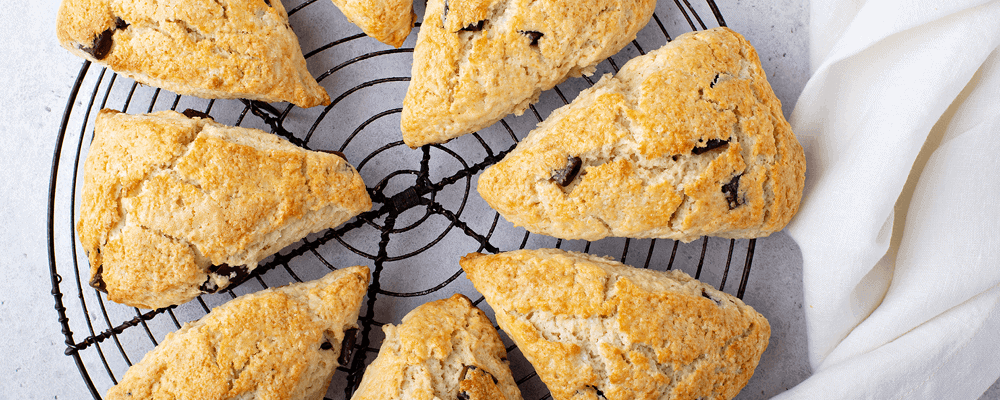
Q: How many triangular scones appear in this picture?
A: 8